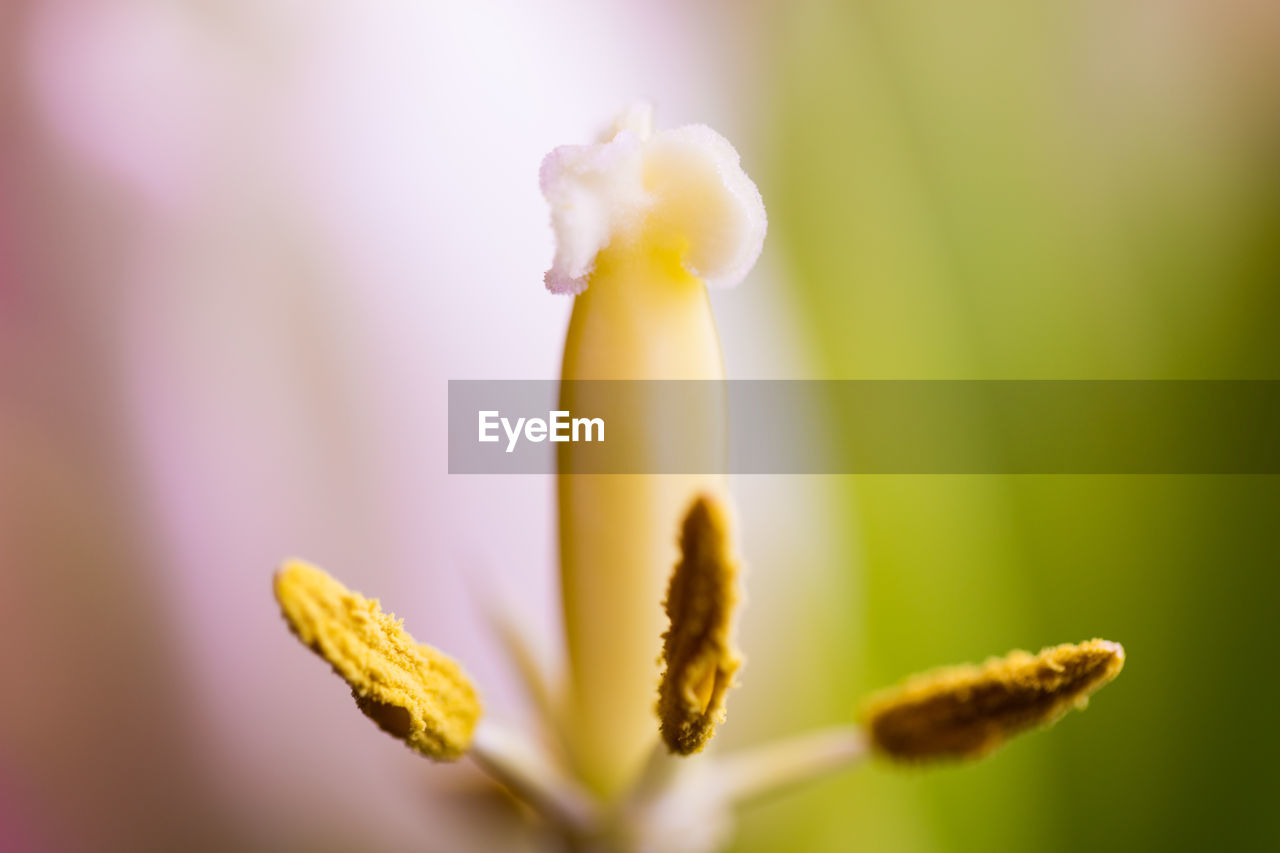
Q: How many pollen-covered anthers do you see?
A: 3